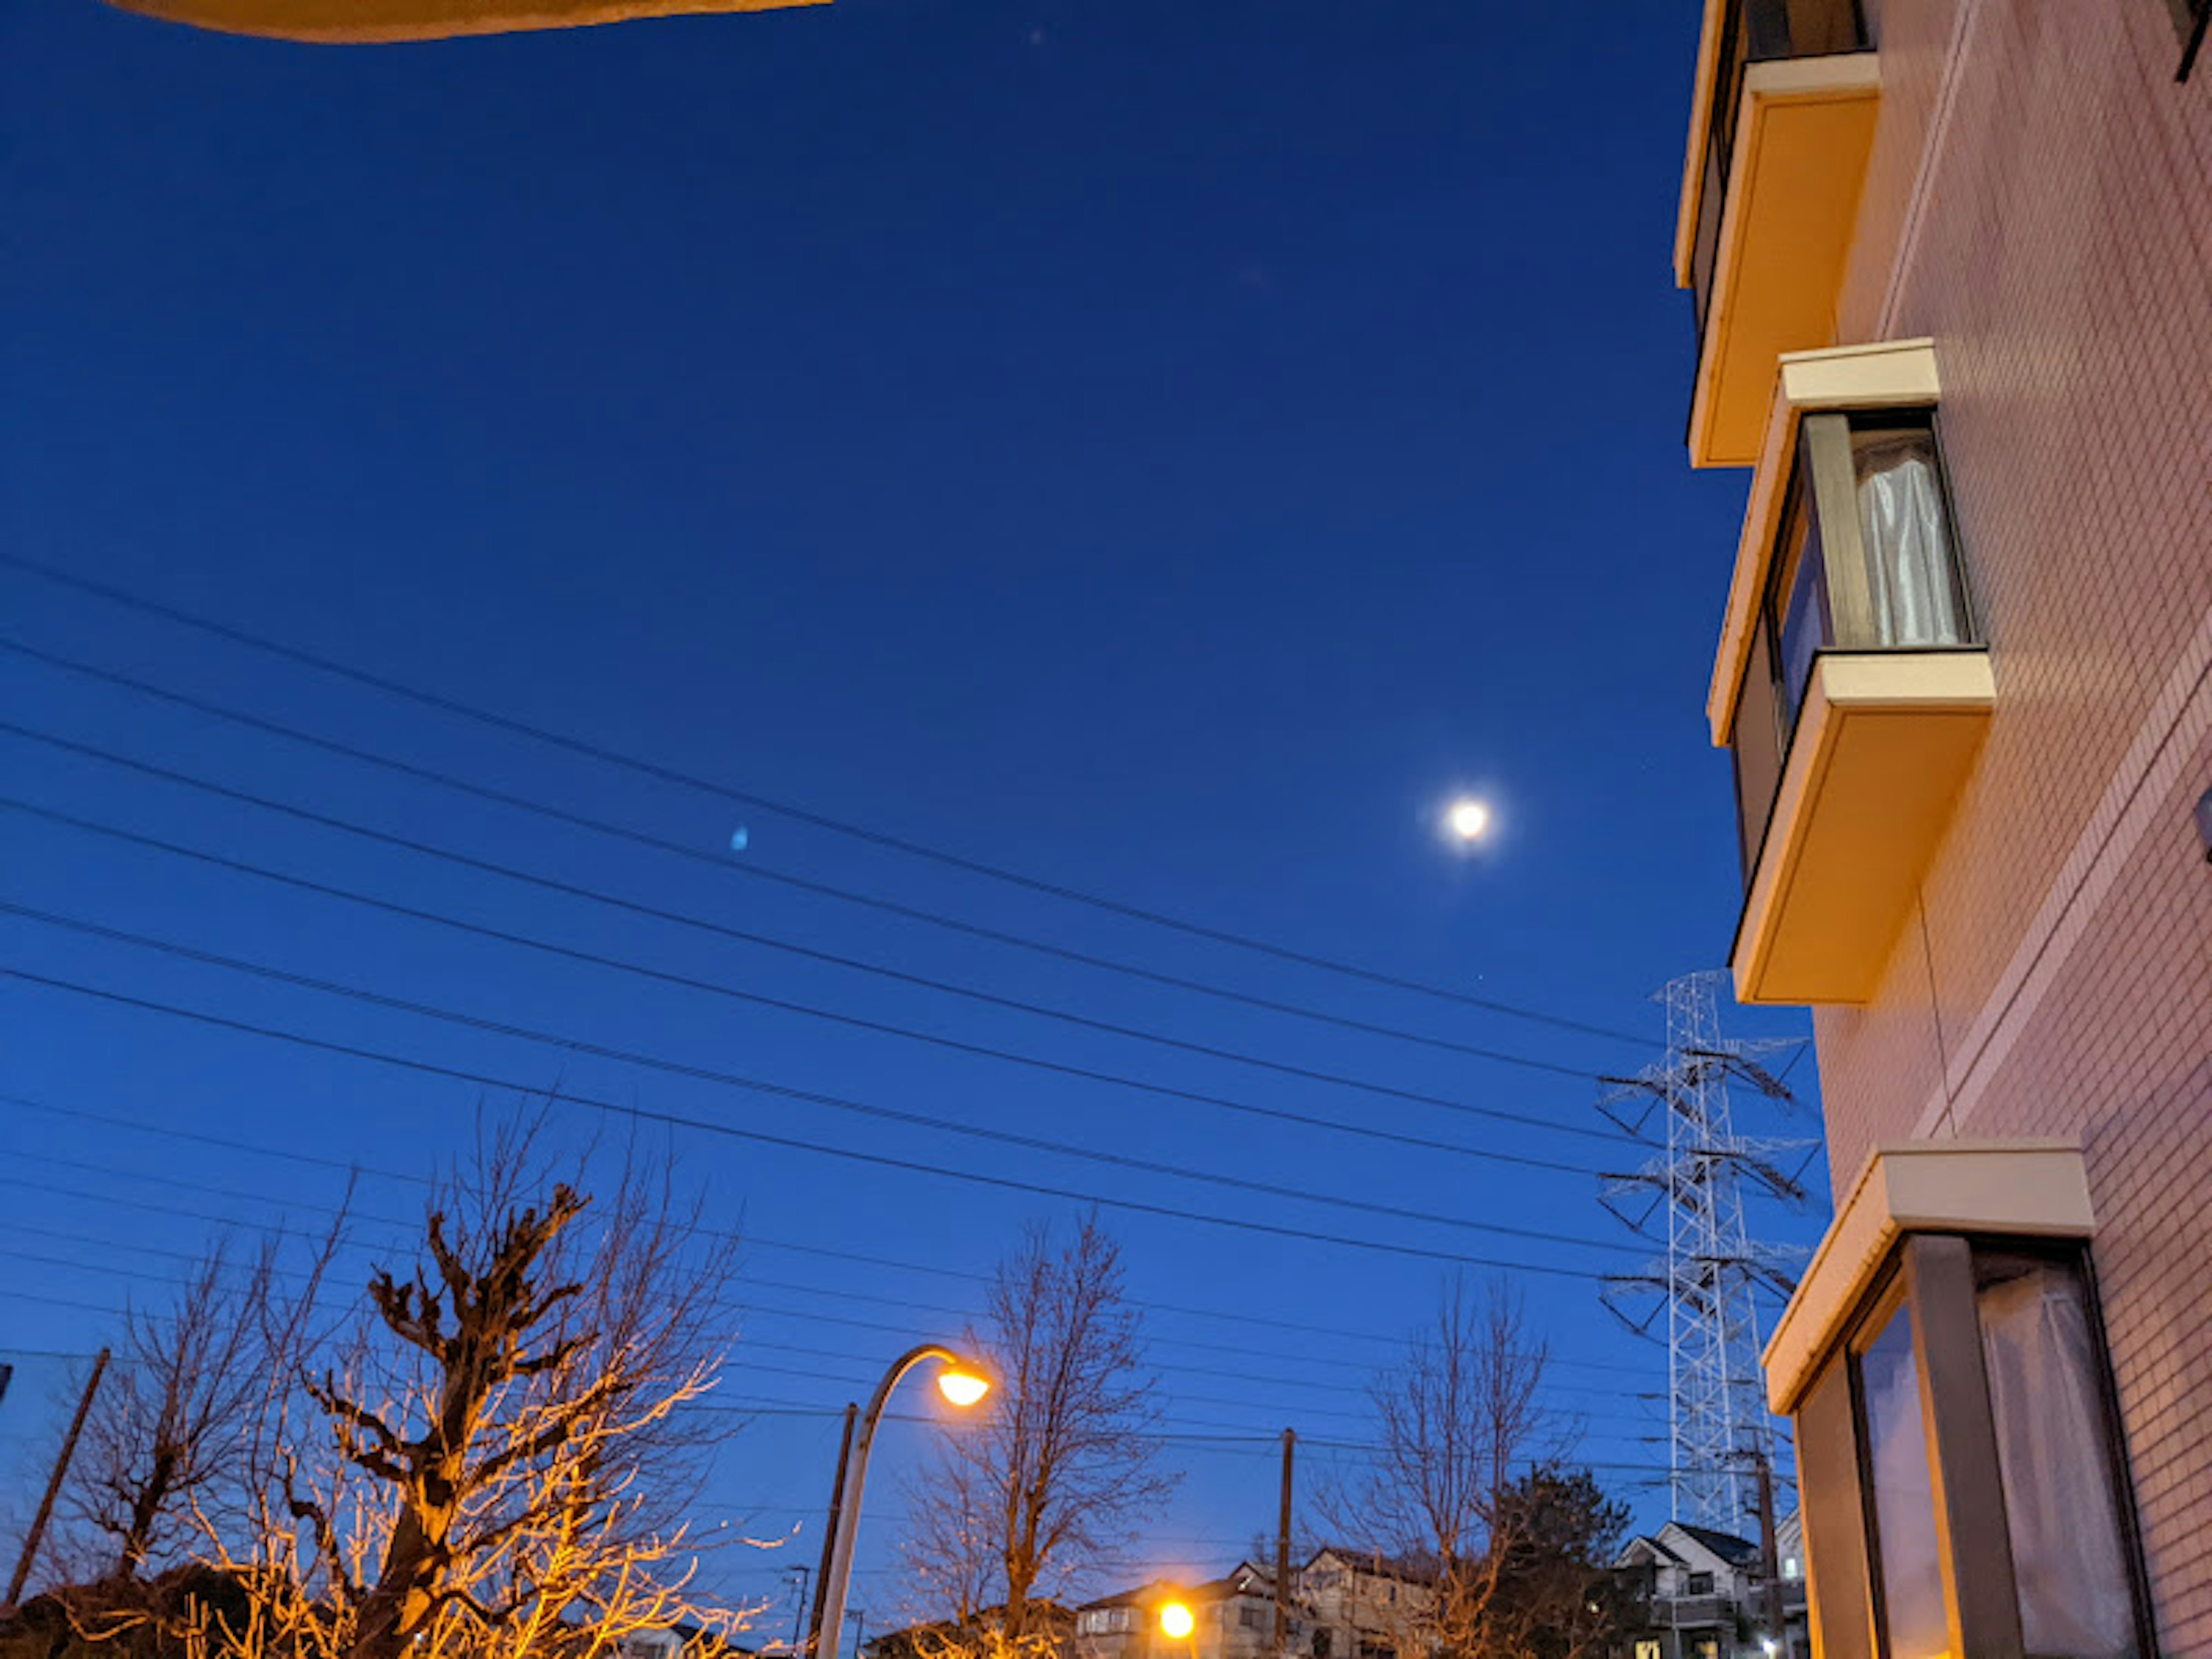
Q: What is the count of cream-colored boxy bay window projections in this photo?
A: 3